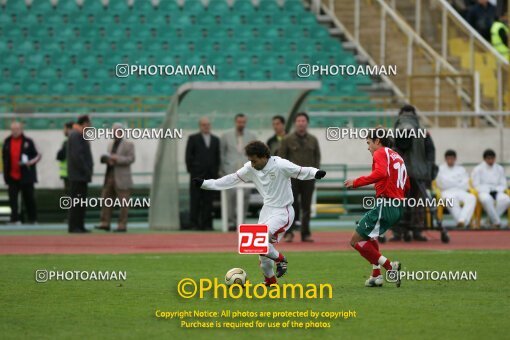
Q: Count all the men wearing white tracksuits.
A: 2